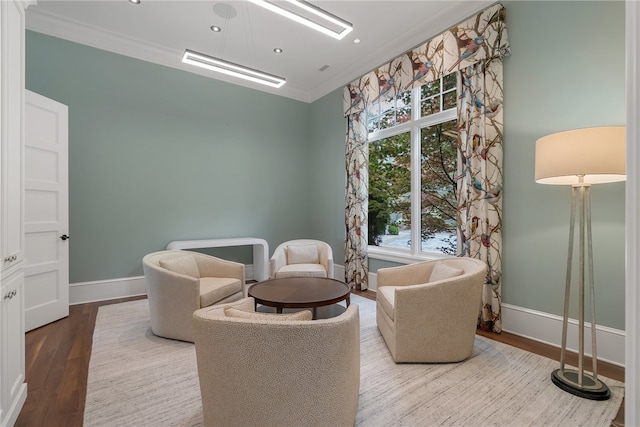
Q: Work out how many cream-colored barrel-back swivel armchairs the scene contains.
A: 4